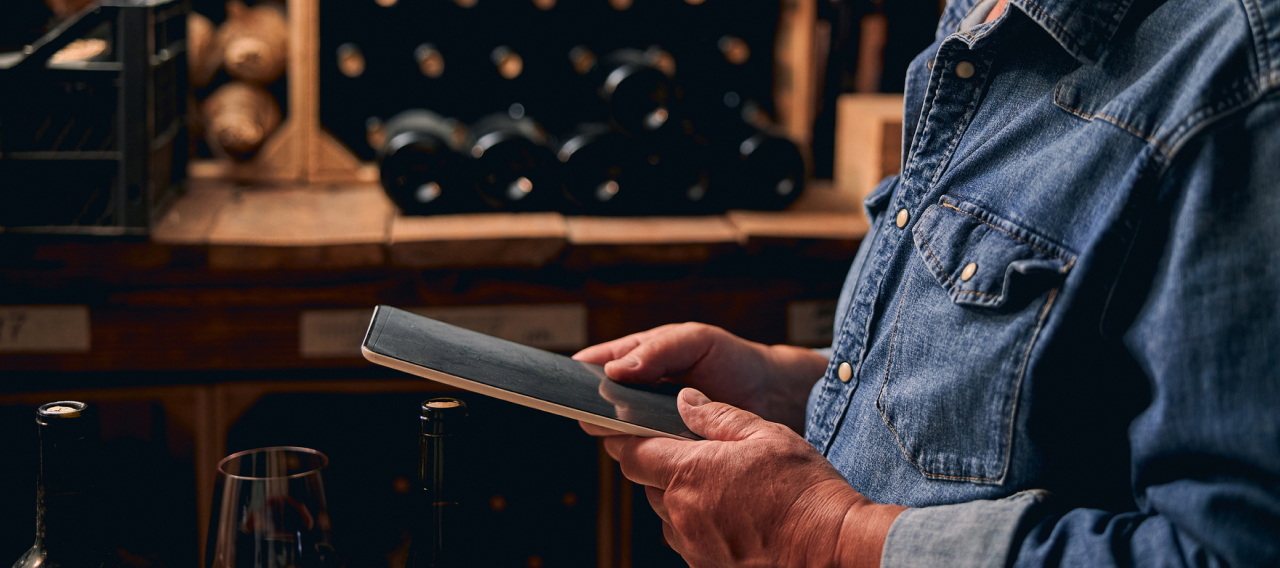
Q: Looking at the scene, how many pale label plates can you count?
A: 3